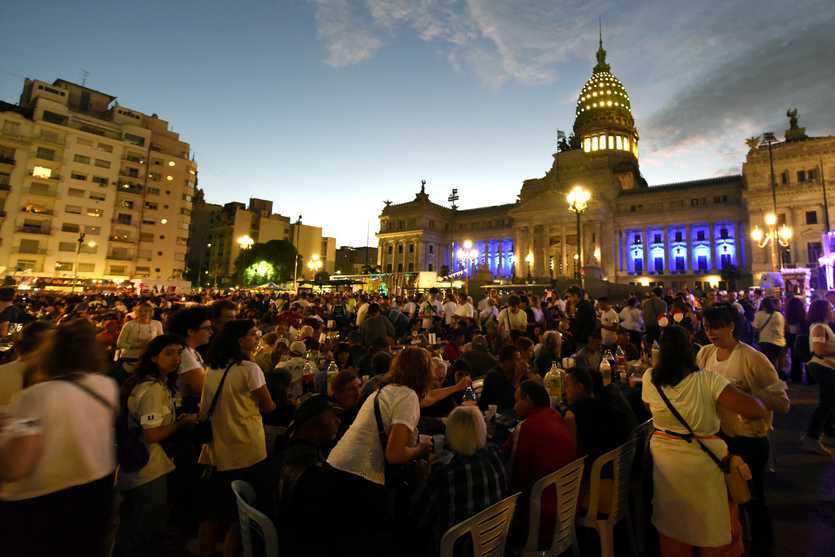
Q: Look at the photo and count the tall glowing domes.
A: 1